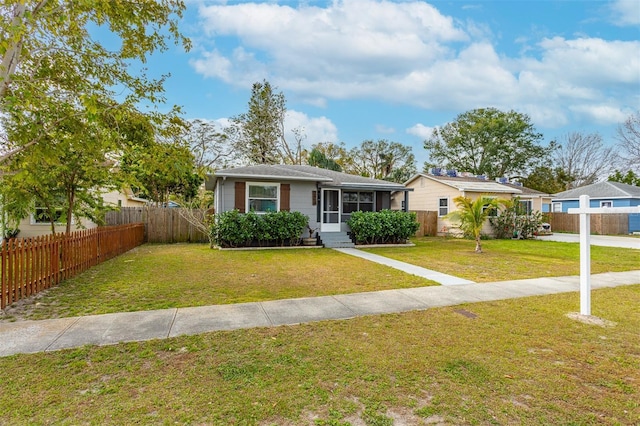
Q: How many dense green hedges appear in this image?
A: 2